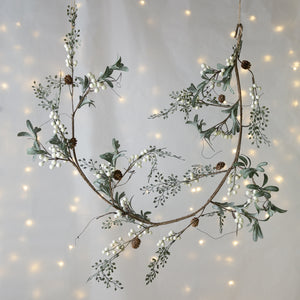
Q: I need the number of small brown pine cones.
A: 8